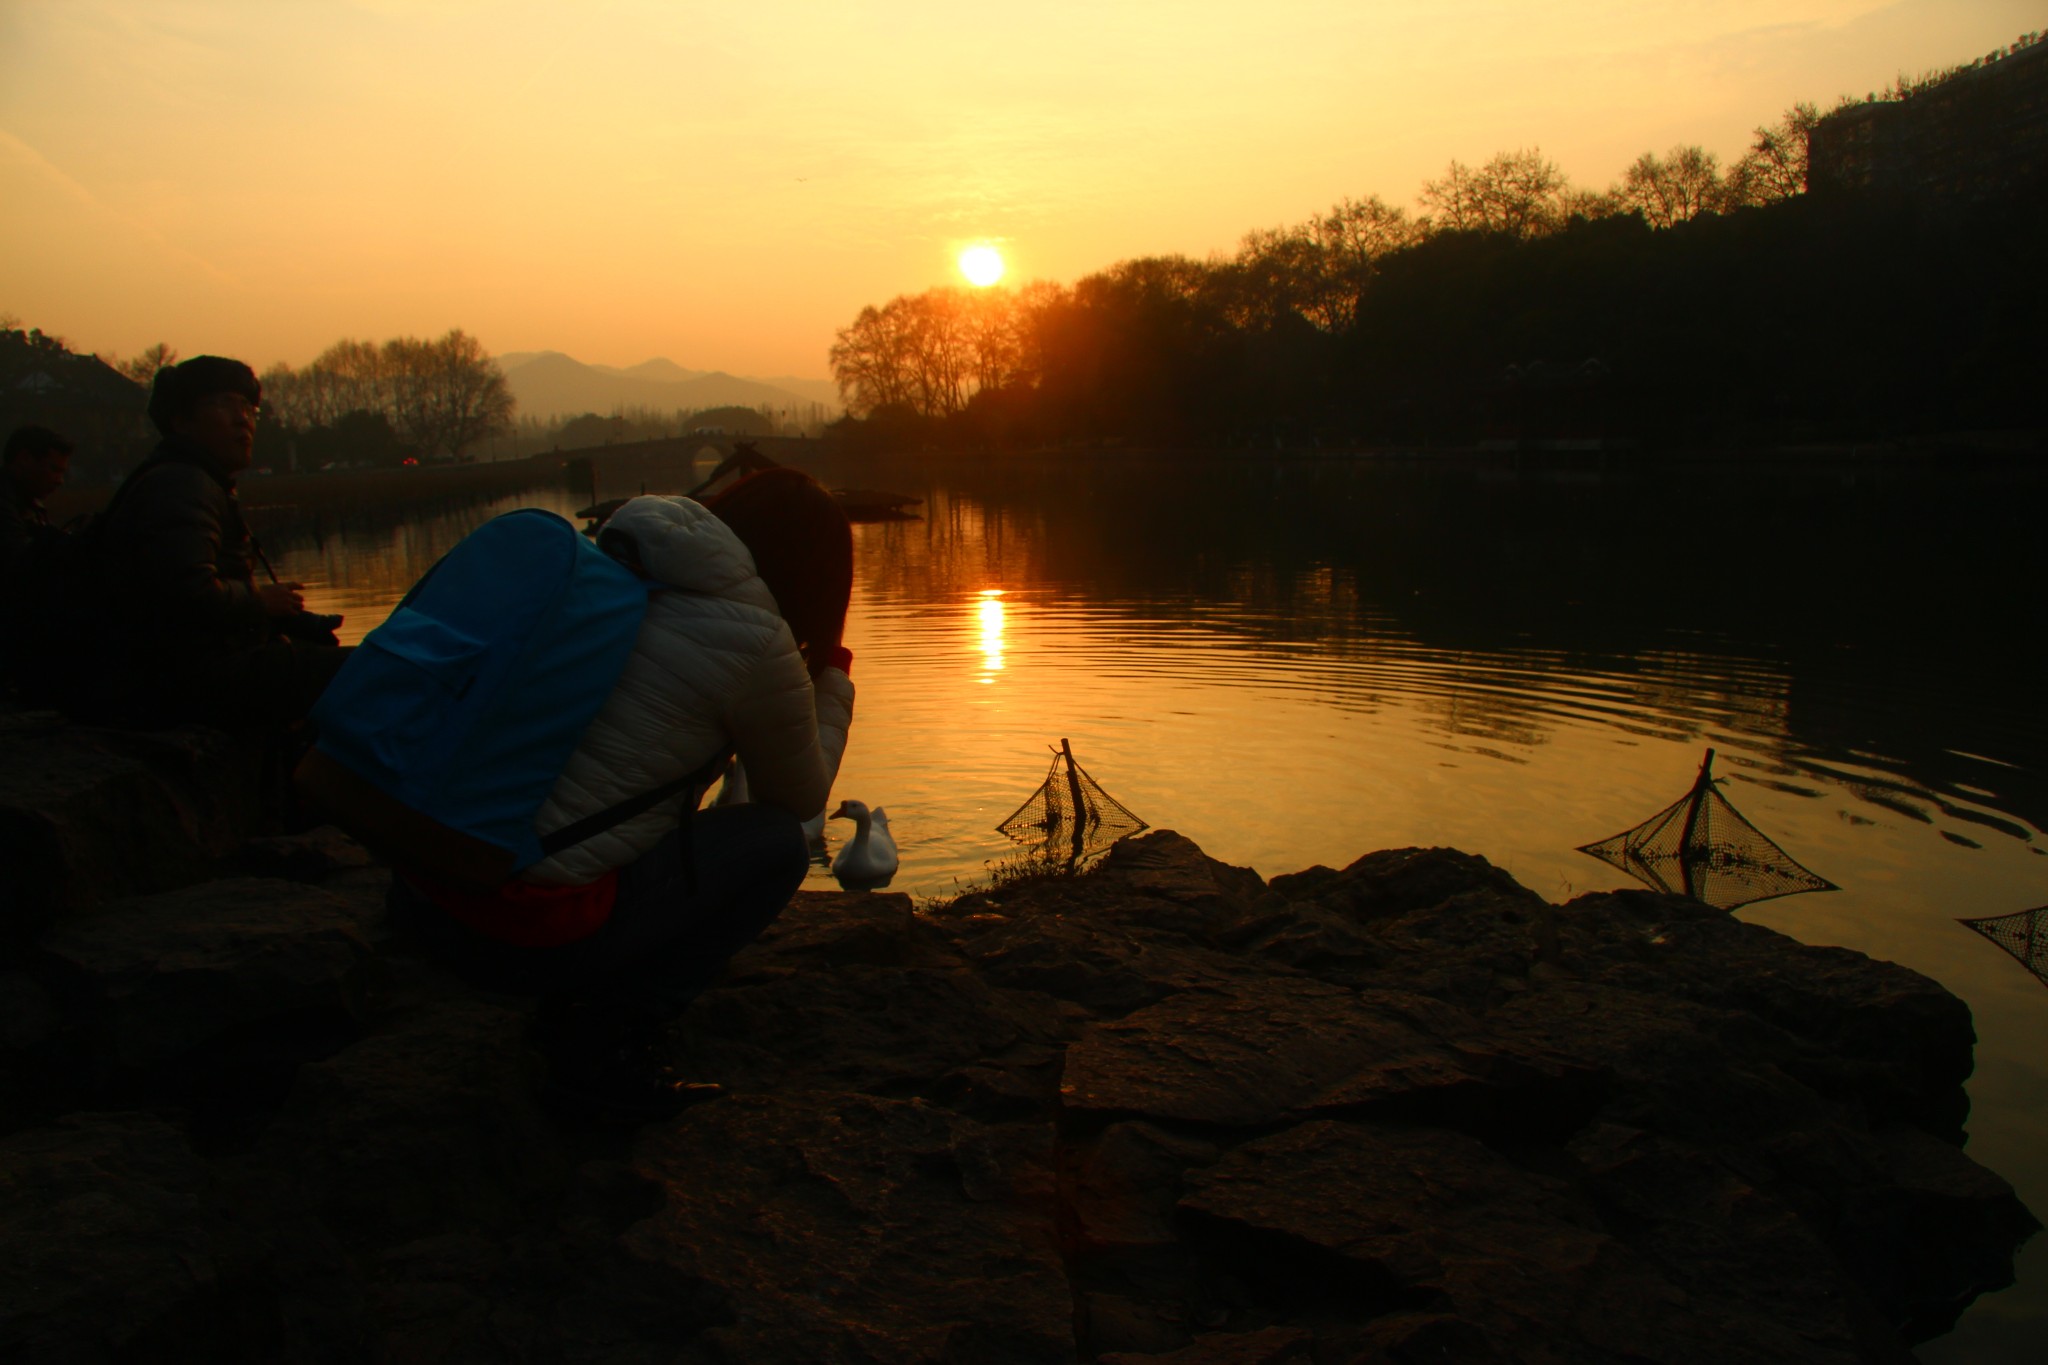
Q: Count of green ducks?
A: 0